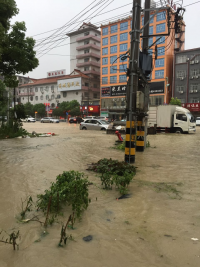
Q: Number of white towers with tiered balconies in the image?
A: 1